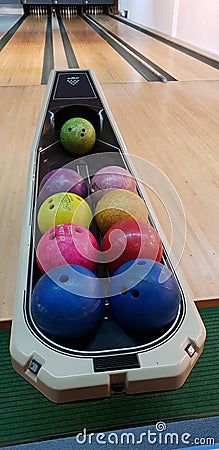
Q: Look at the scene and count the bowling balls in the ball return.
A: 9